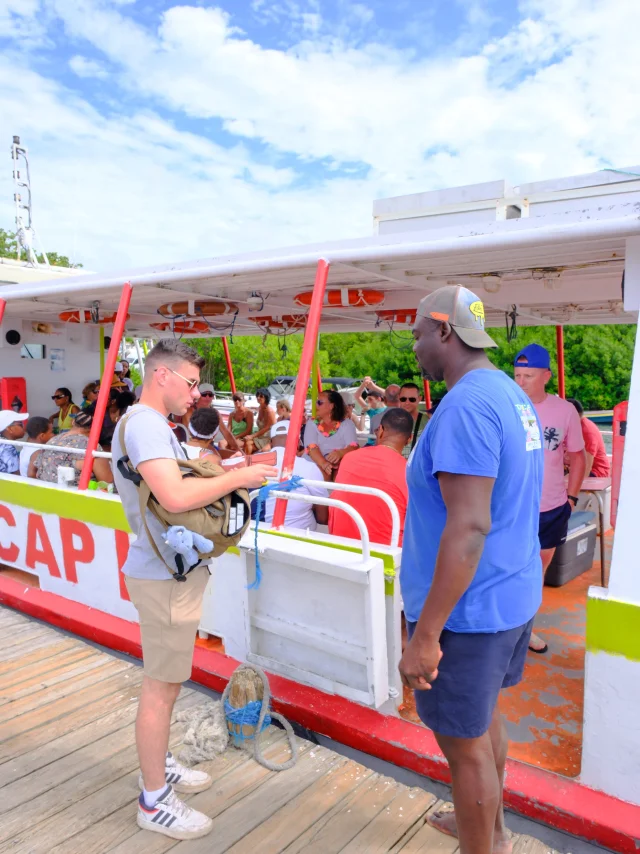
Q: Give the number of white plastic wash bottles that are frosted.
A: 0